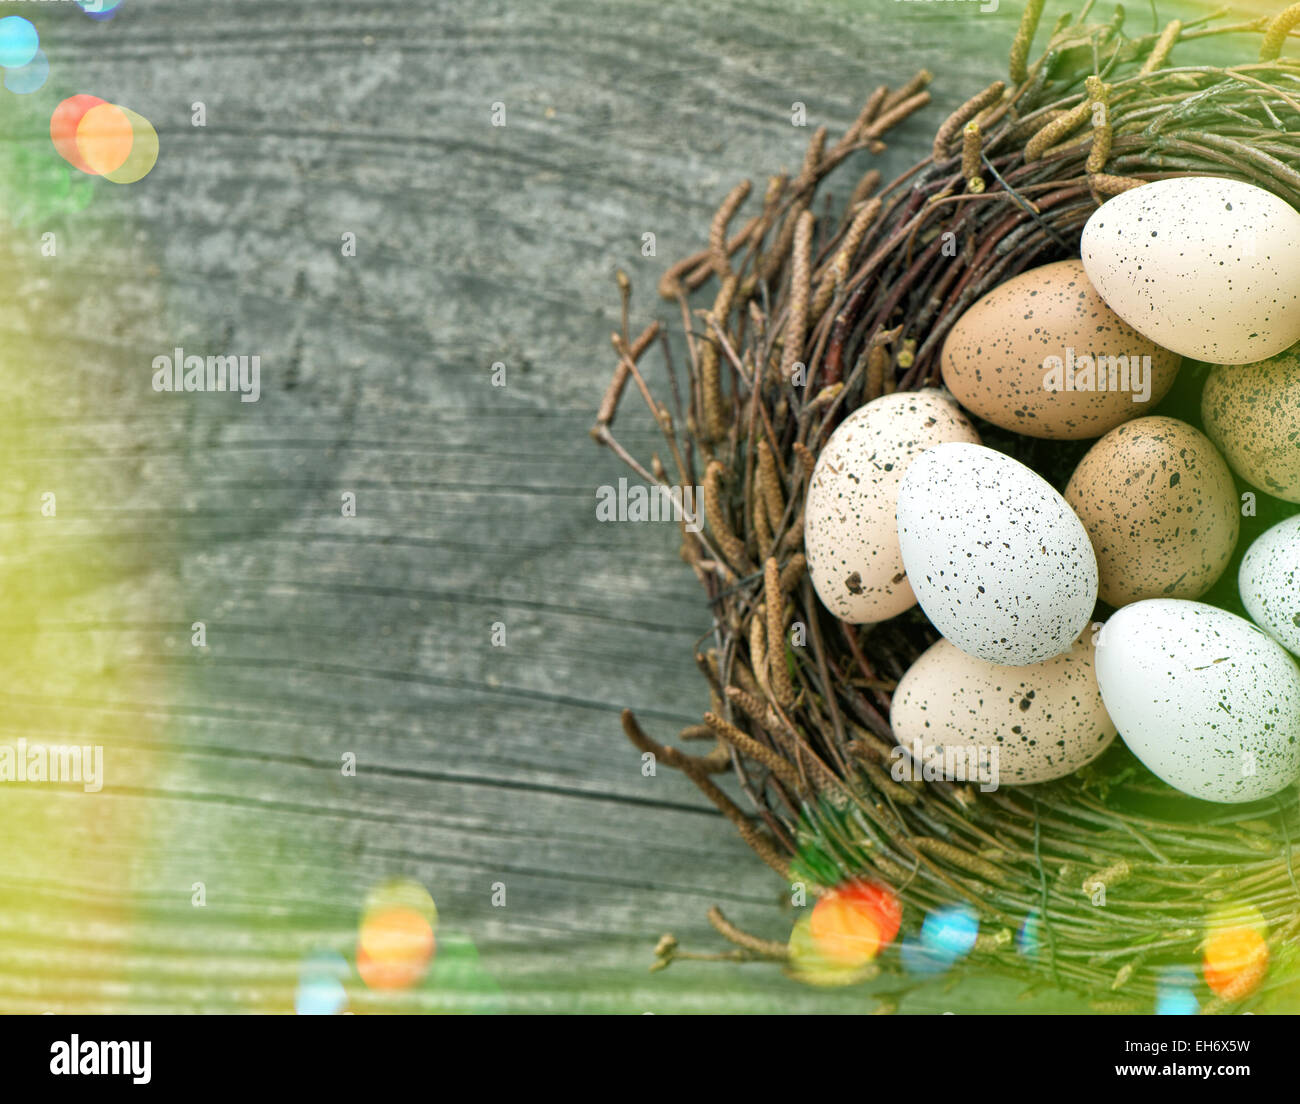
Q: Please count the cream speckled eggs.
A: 3